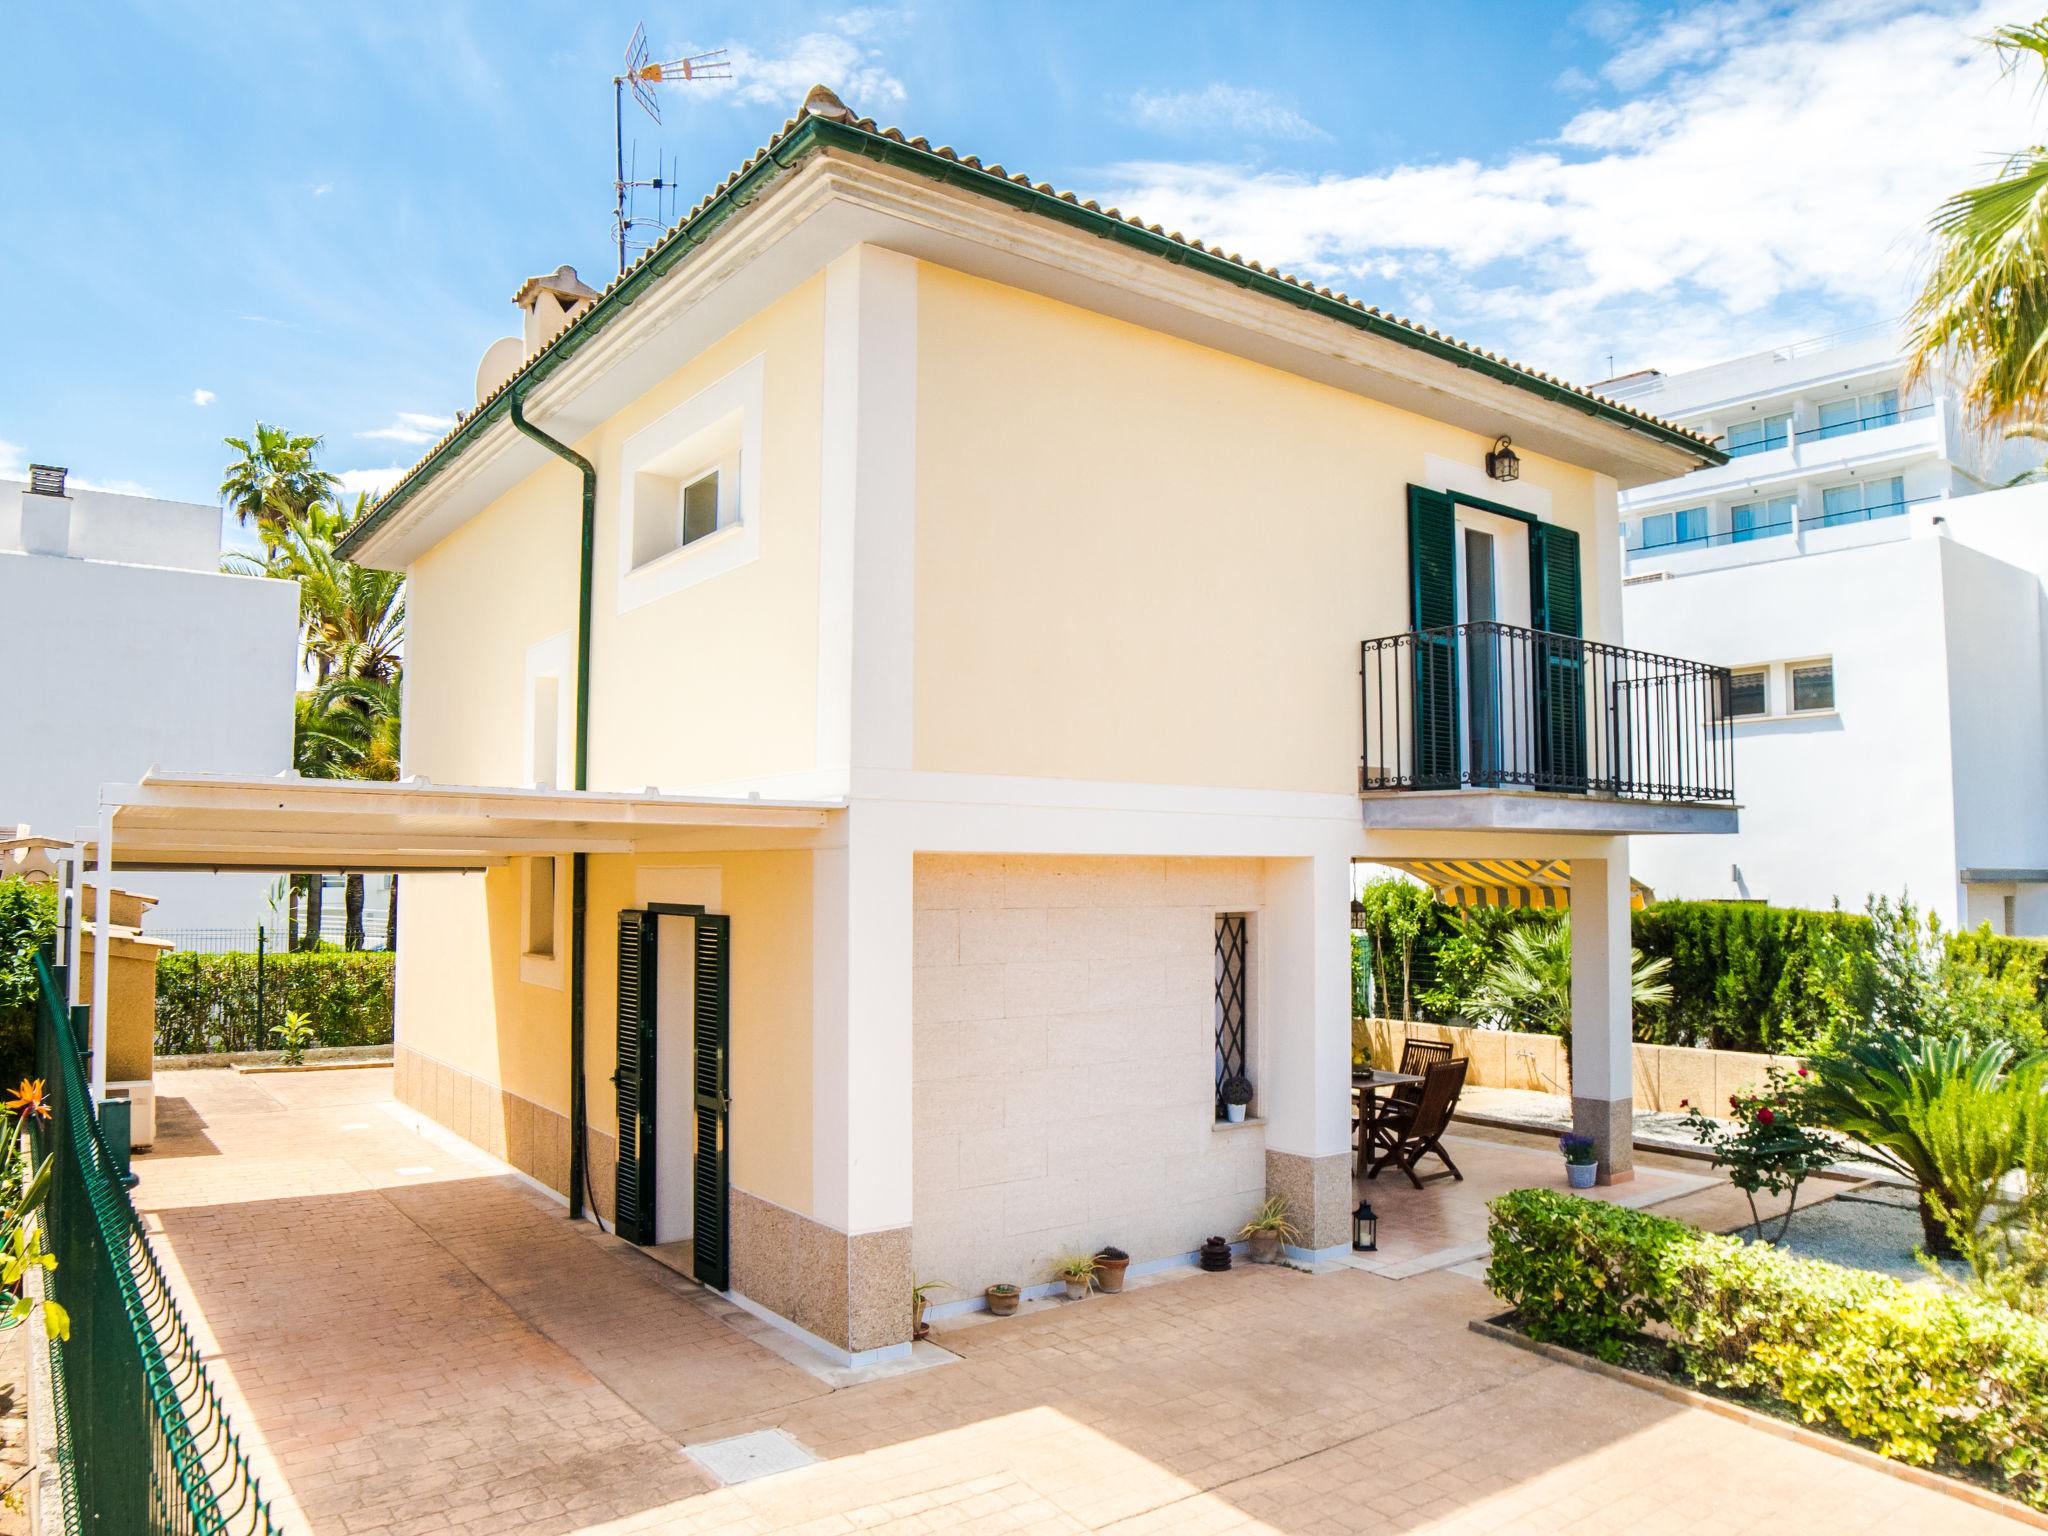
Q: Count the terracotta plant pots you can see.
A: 5